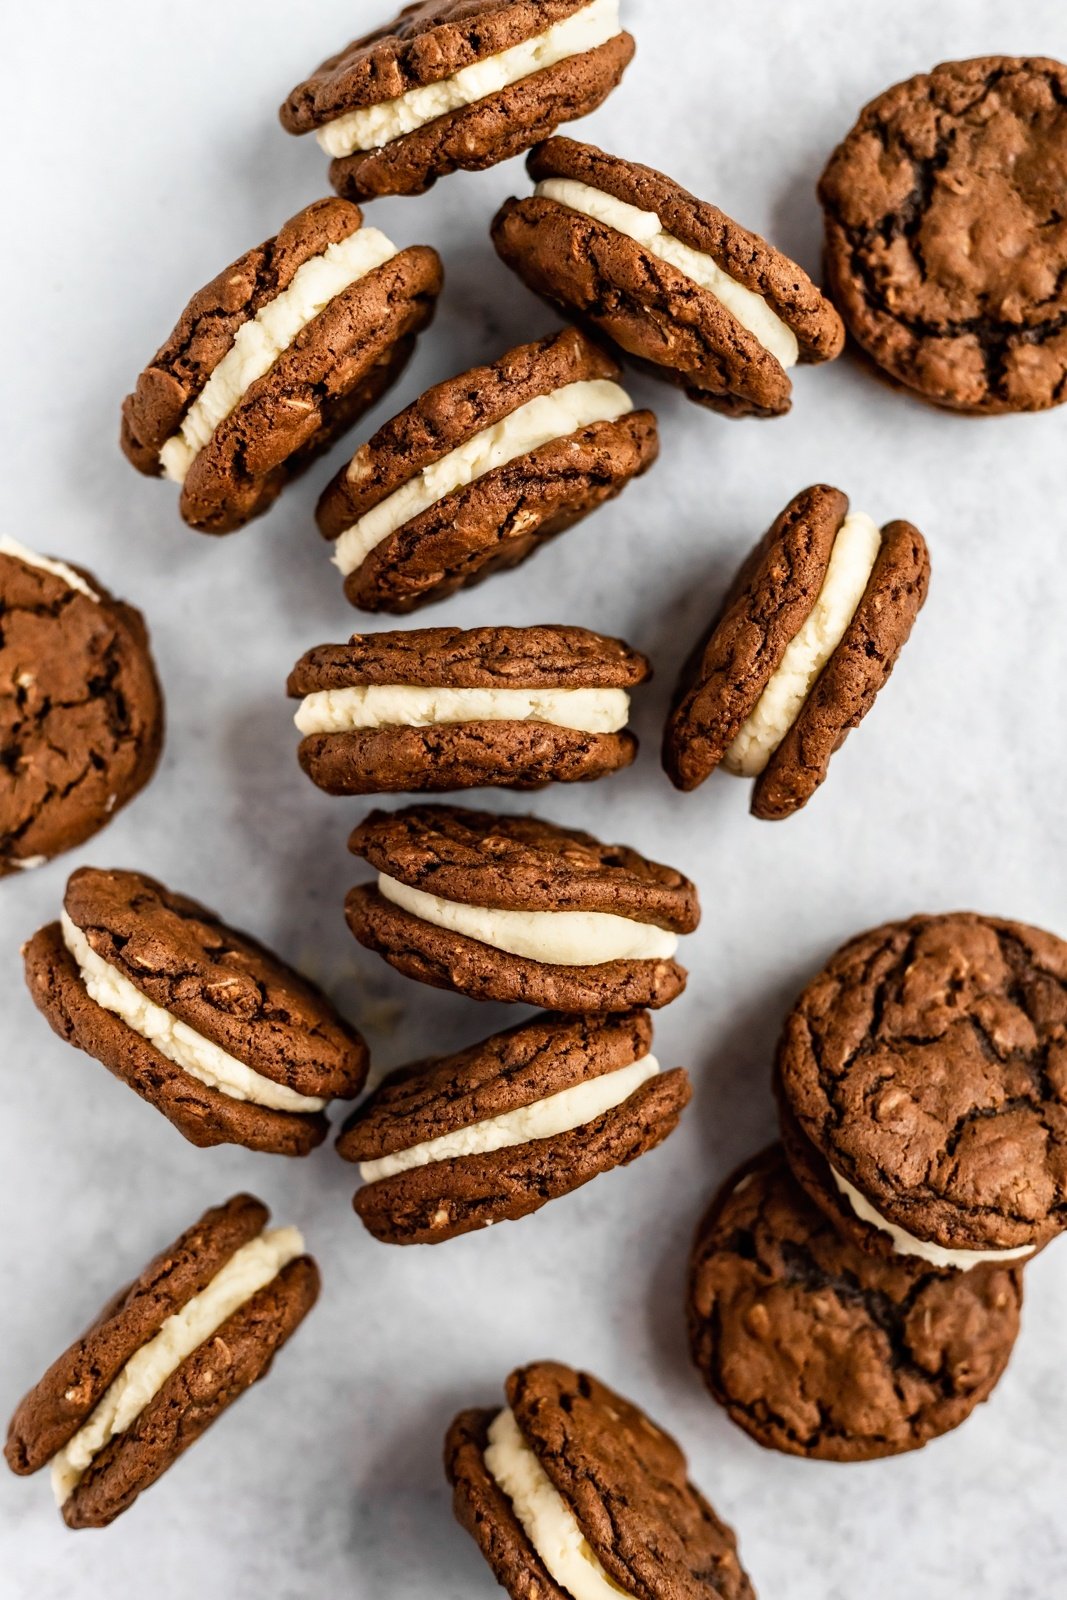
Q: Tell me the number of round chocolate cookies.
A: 15